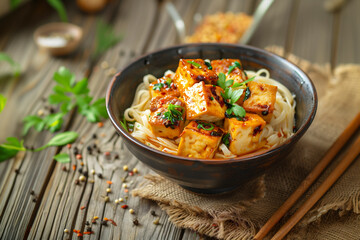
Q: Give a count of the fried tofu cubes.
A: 8